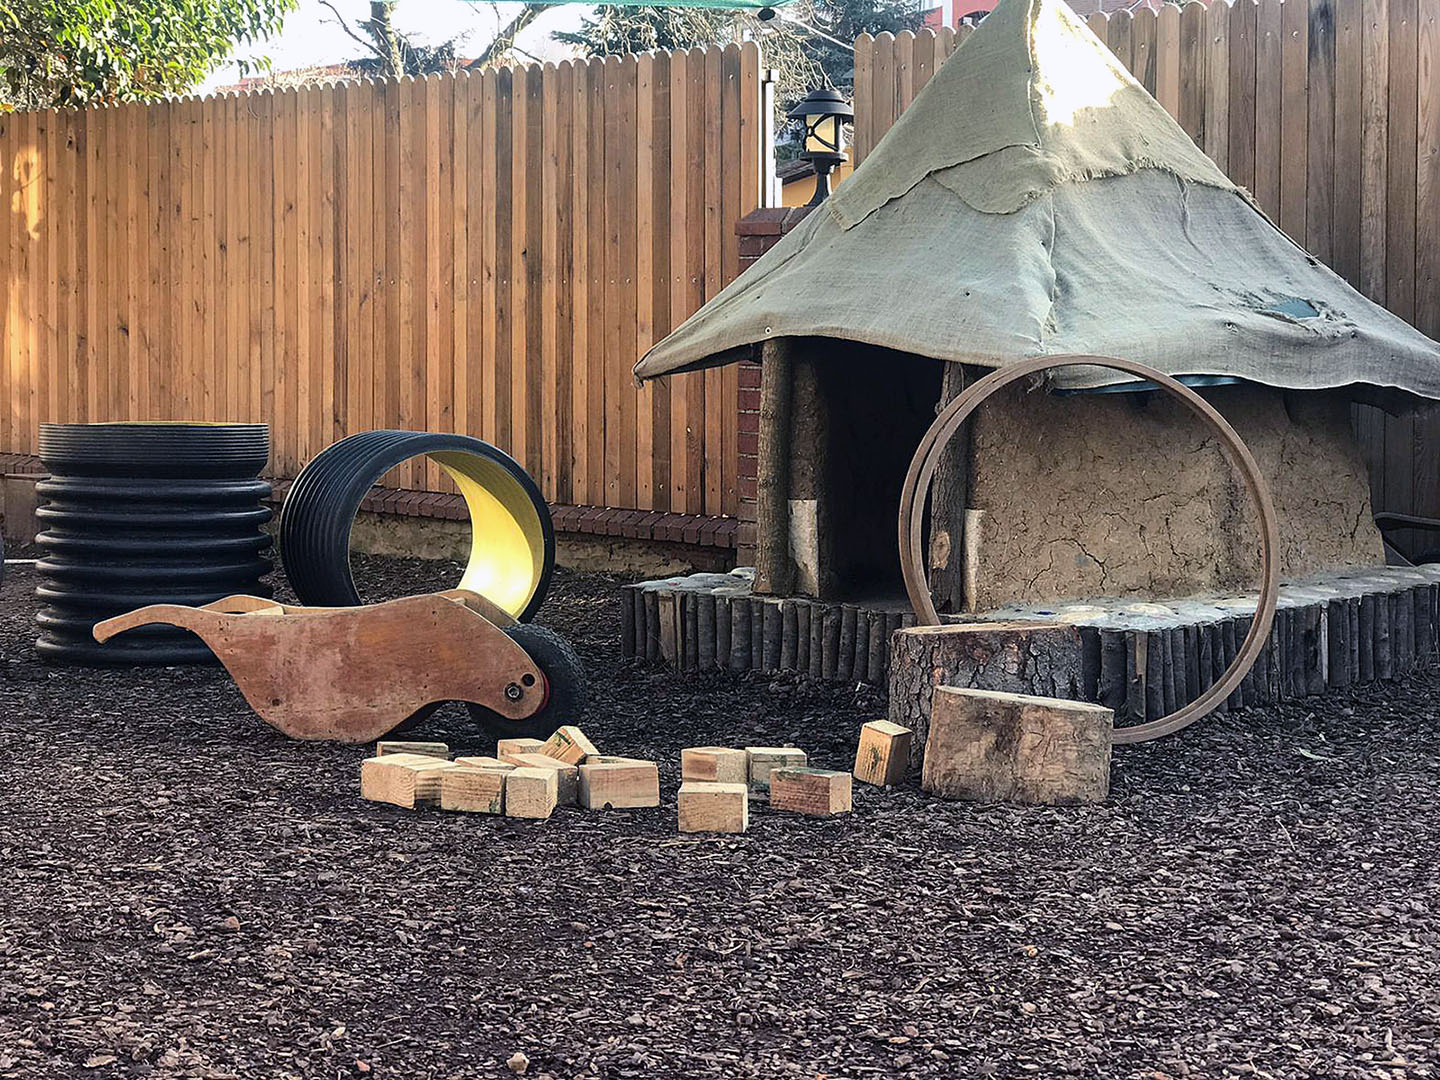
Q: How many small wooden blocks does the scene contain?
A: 15